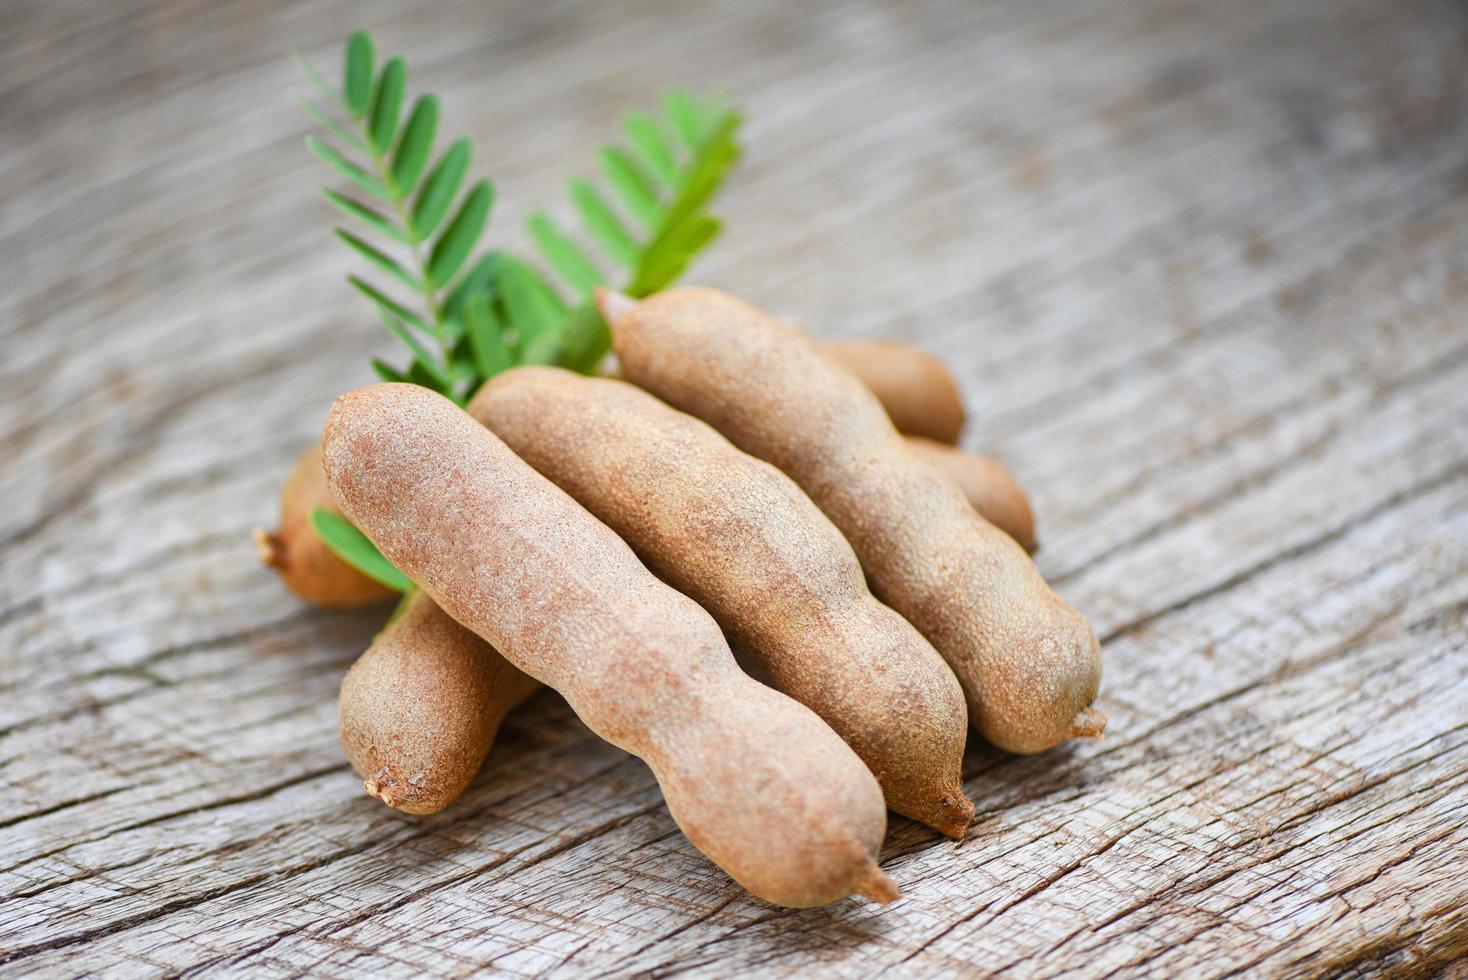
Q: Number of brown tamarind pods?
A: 5